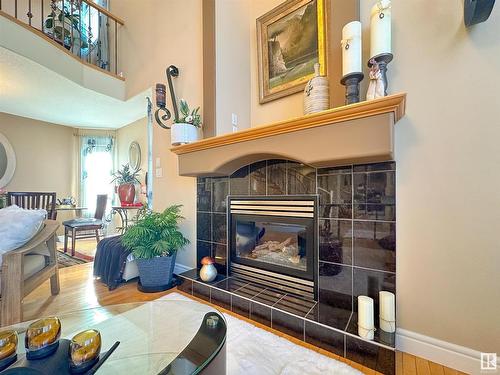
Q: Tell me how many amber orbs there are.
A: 3